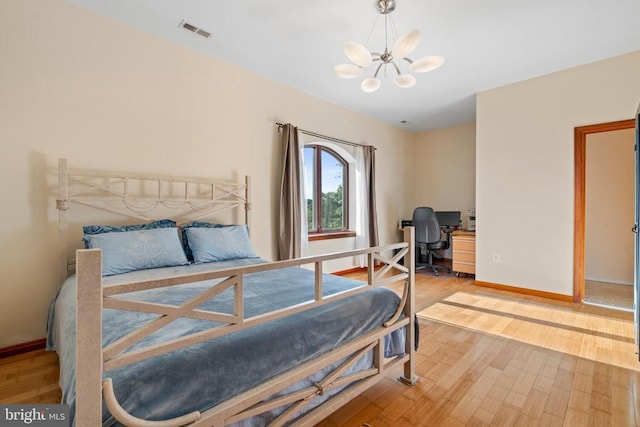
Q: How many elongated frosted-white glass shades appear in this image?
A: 6